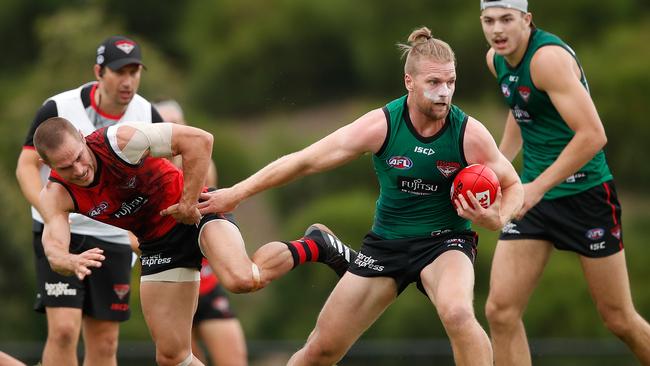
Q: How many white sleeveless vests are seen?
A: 1